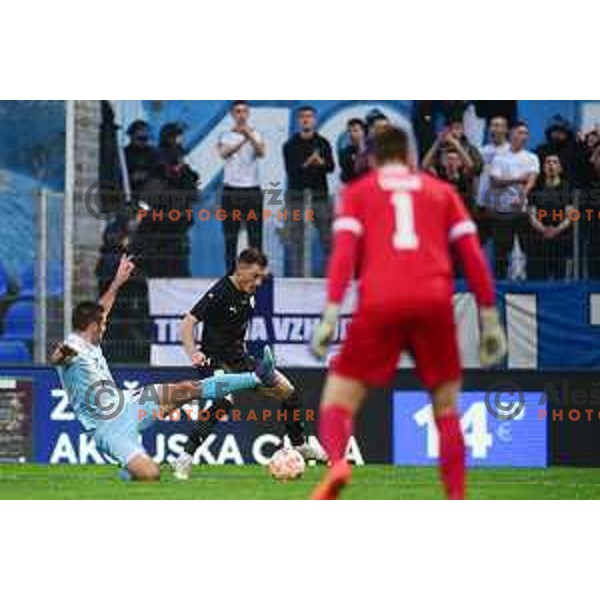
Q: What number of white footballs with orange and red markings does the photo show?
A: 1